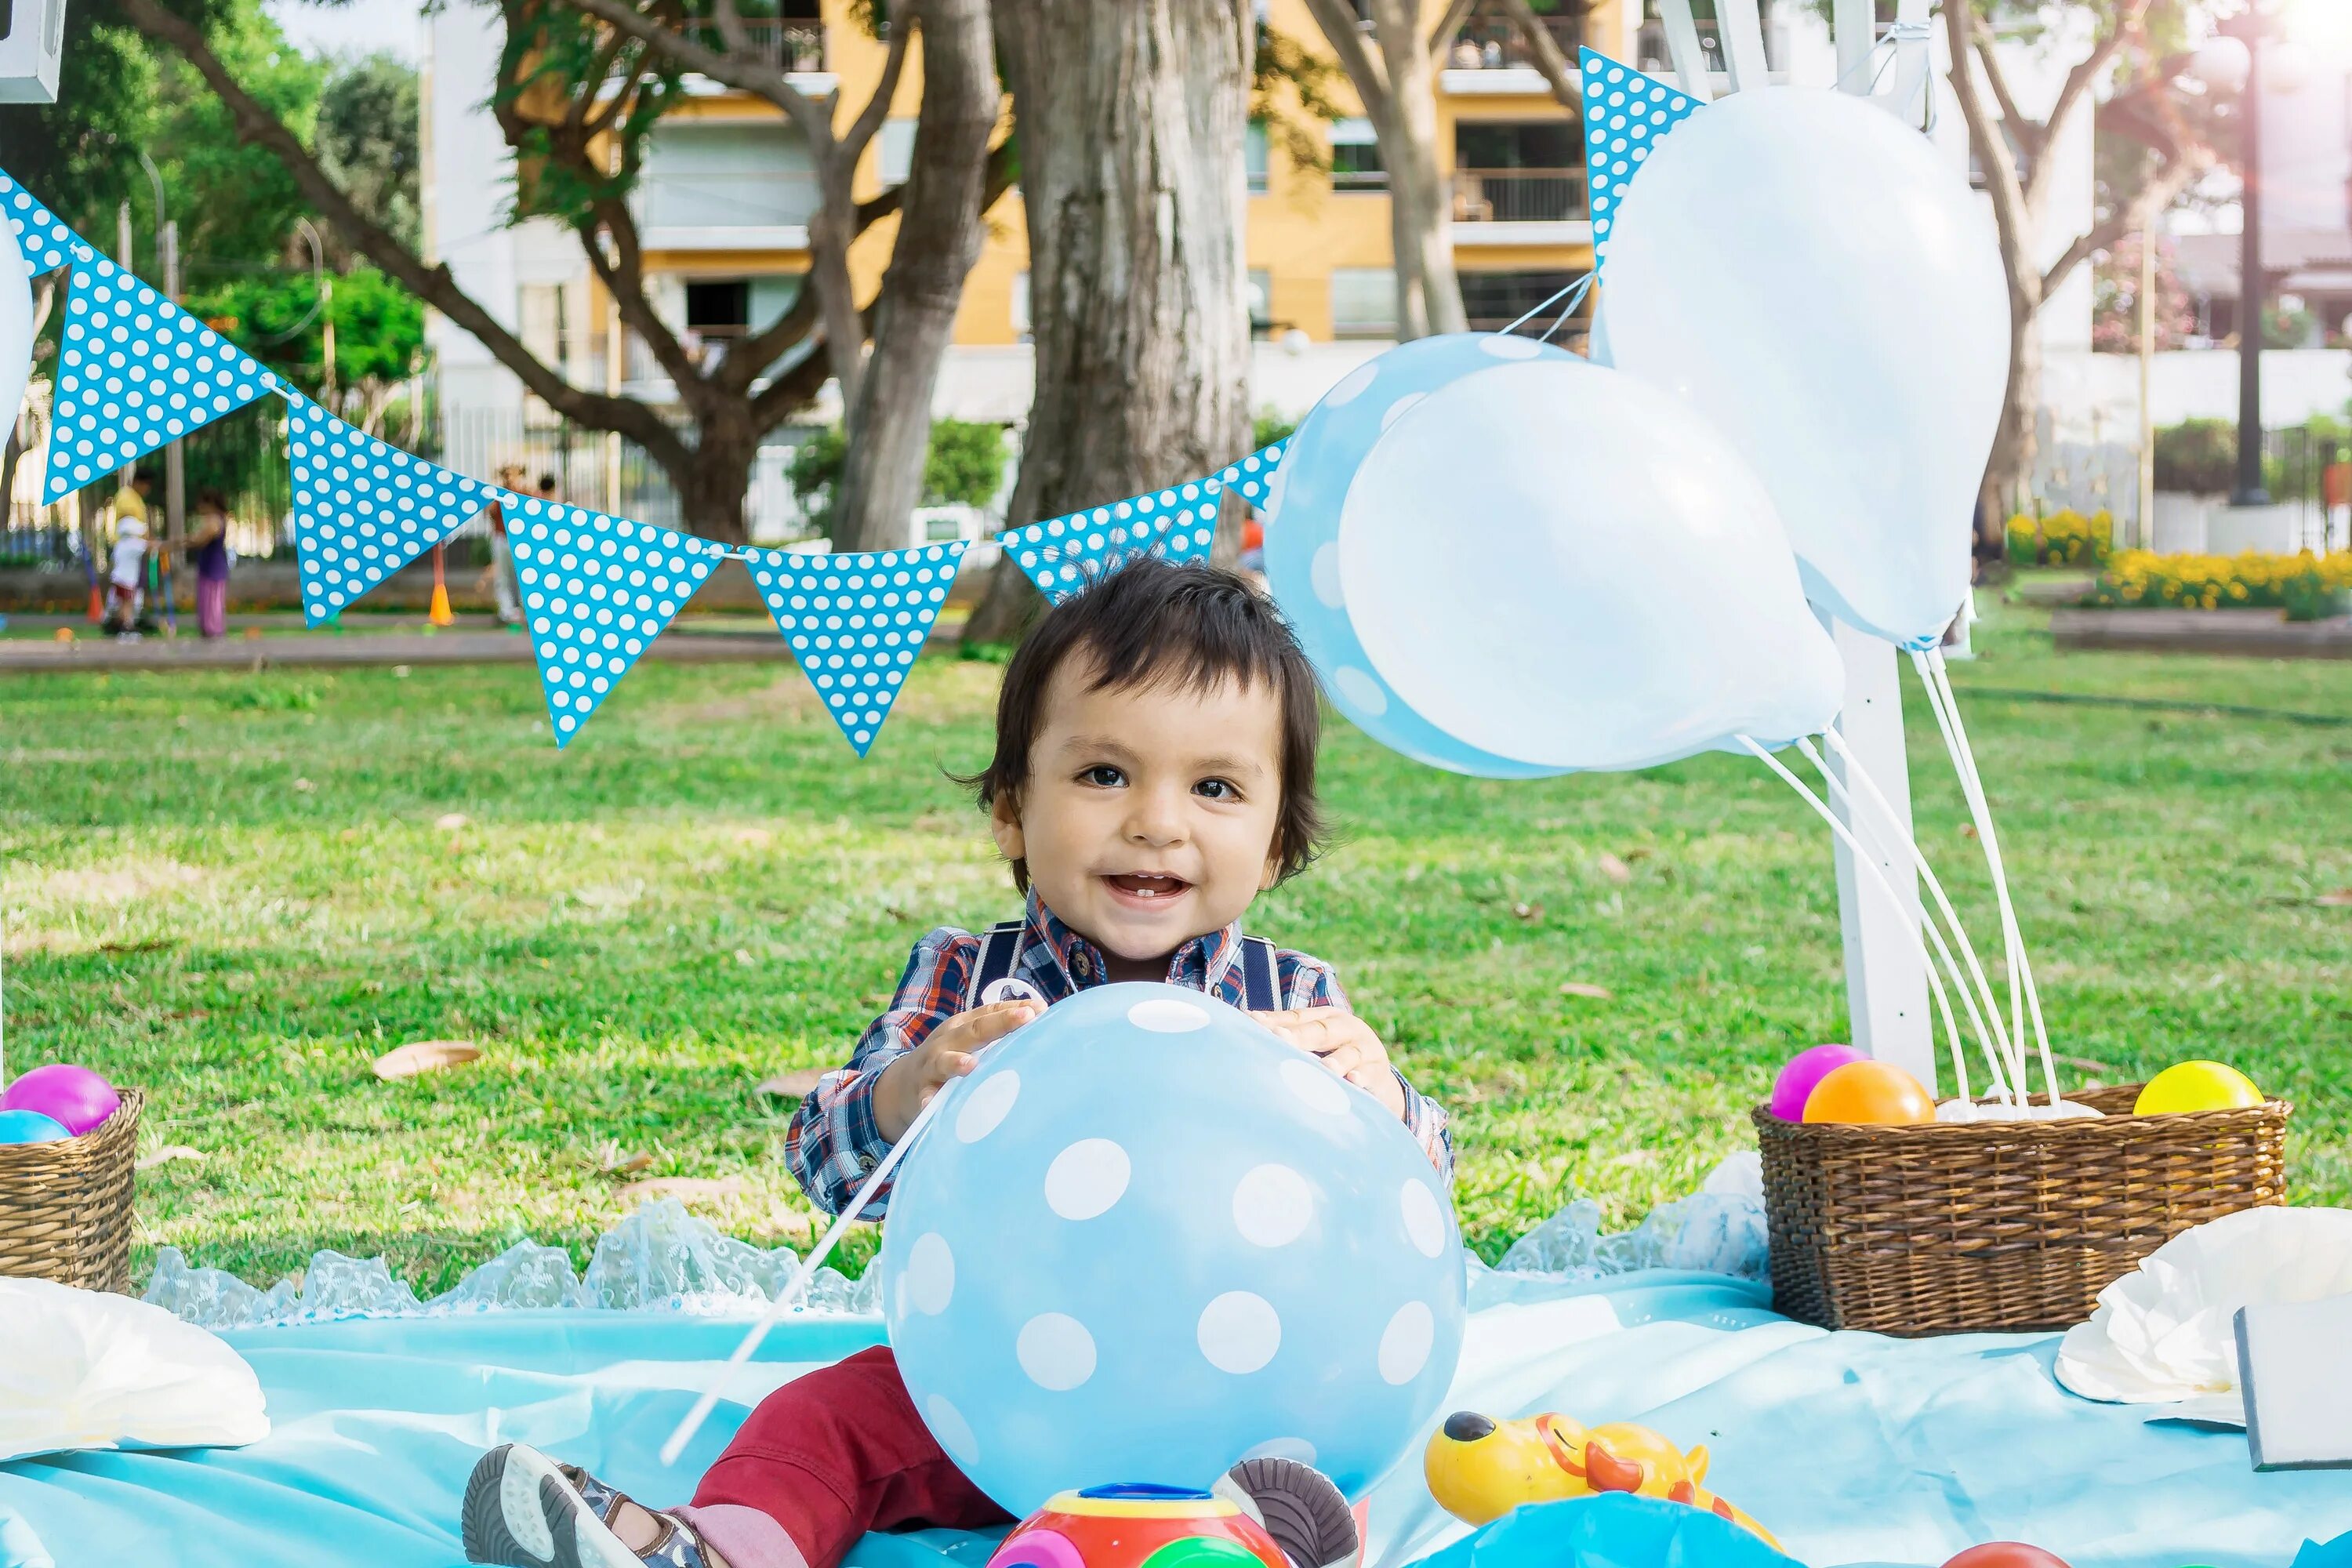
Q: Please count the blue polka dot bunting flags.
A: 8